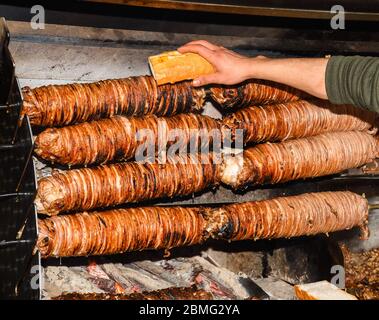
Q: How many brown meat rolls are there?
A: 8